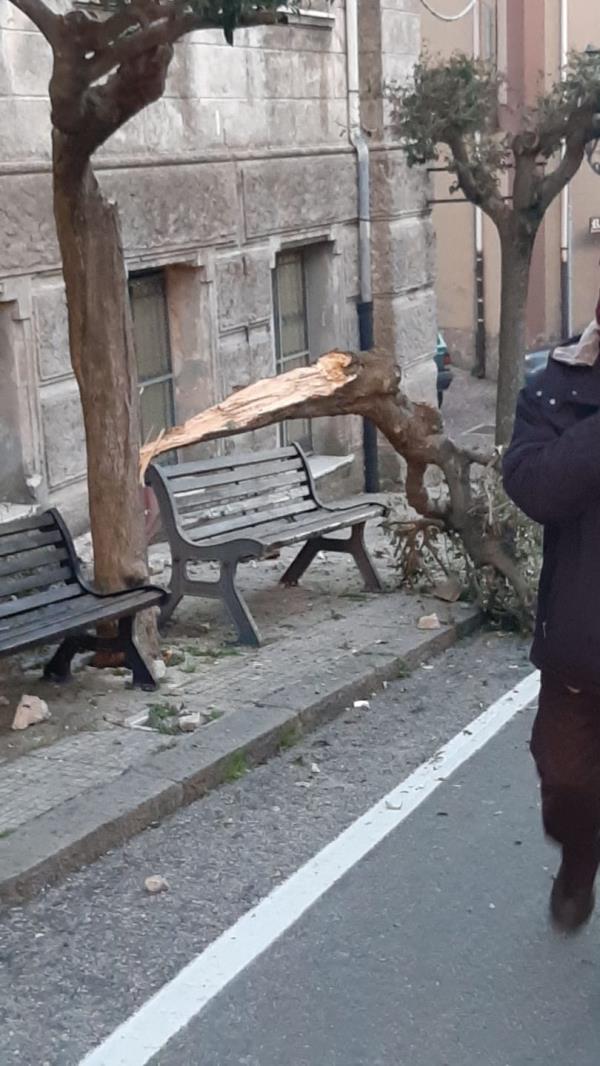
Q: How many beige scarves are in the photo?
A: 1